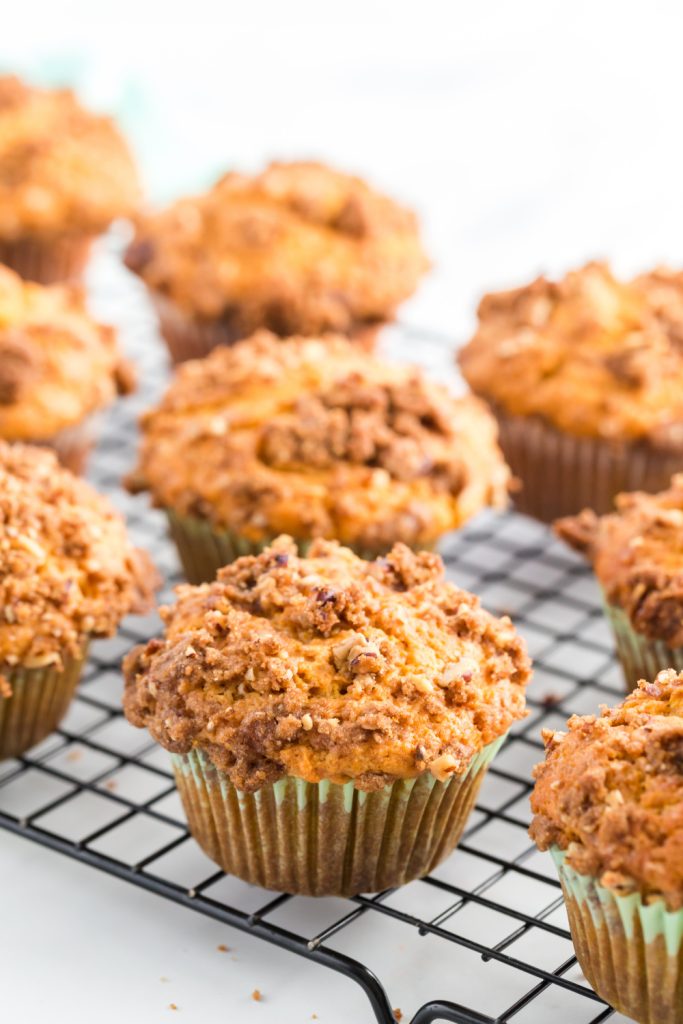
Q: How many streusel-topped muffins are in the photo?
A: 9